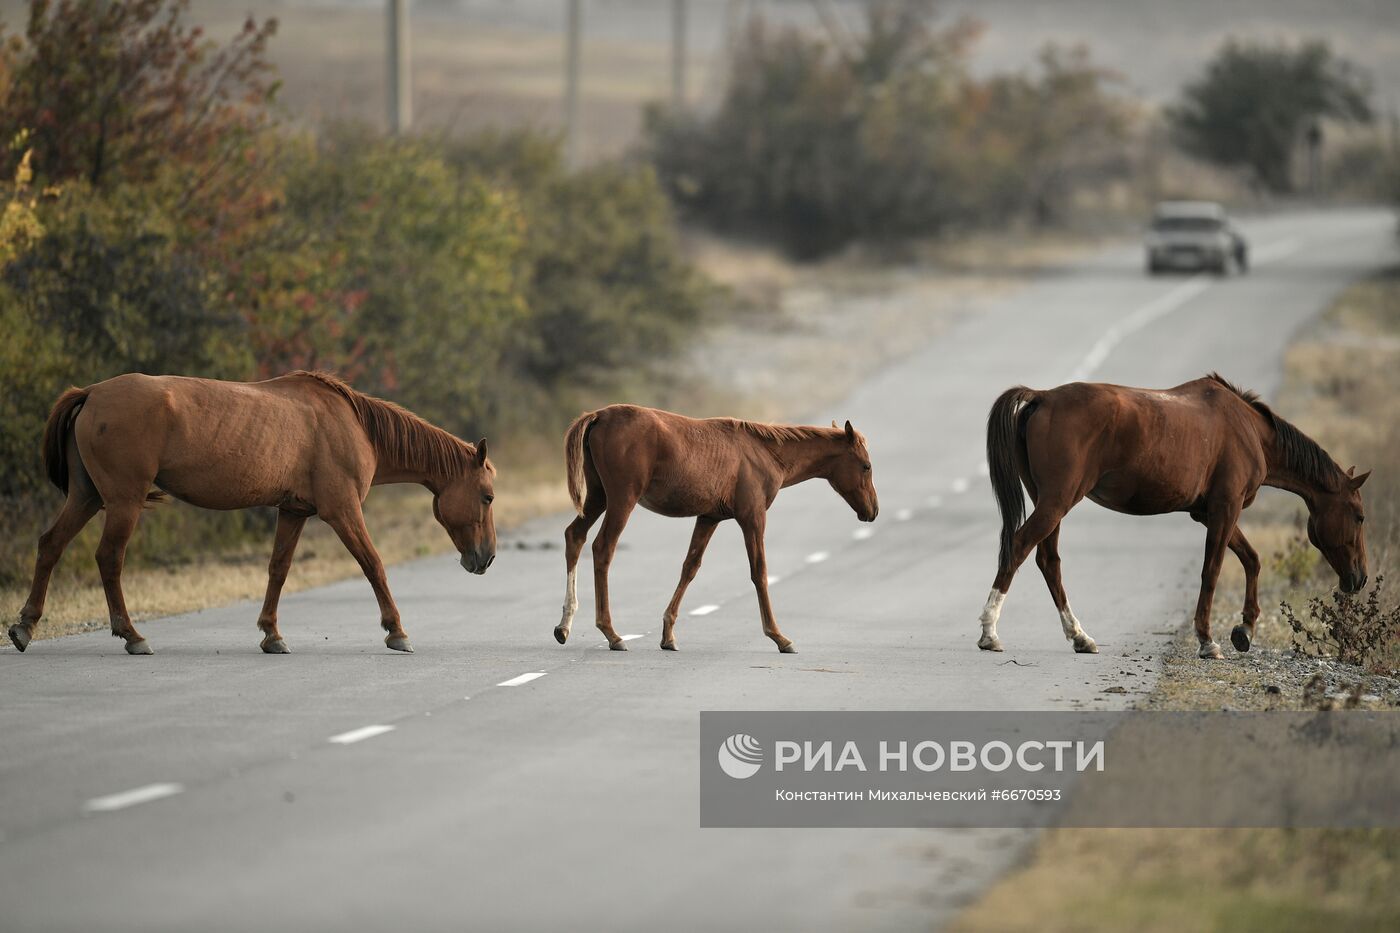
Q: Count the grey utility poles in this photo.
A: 3